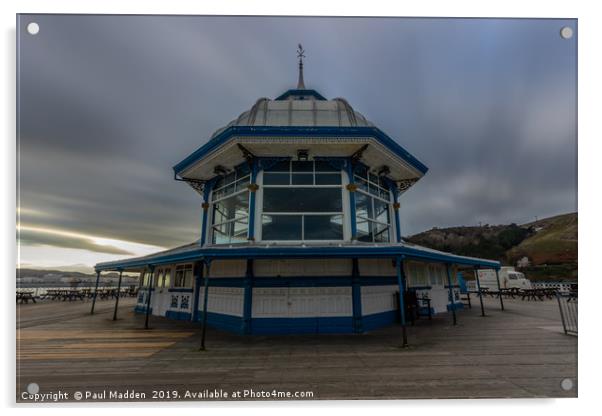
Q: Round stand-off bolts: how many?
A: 4